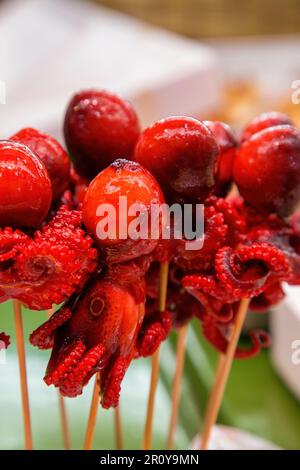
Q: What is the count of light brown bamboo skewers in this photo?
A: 7